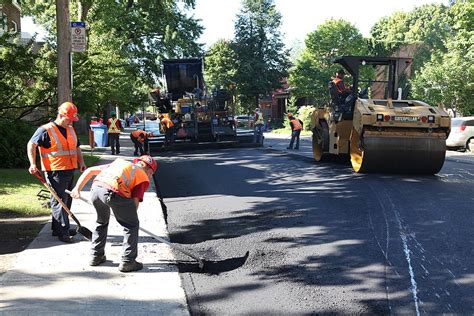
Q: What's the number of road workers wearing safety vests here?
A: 8